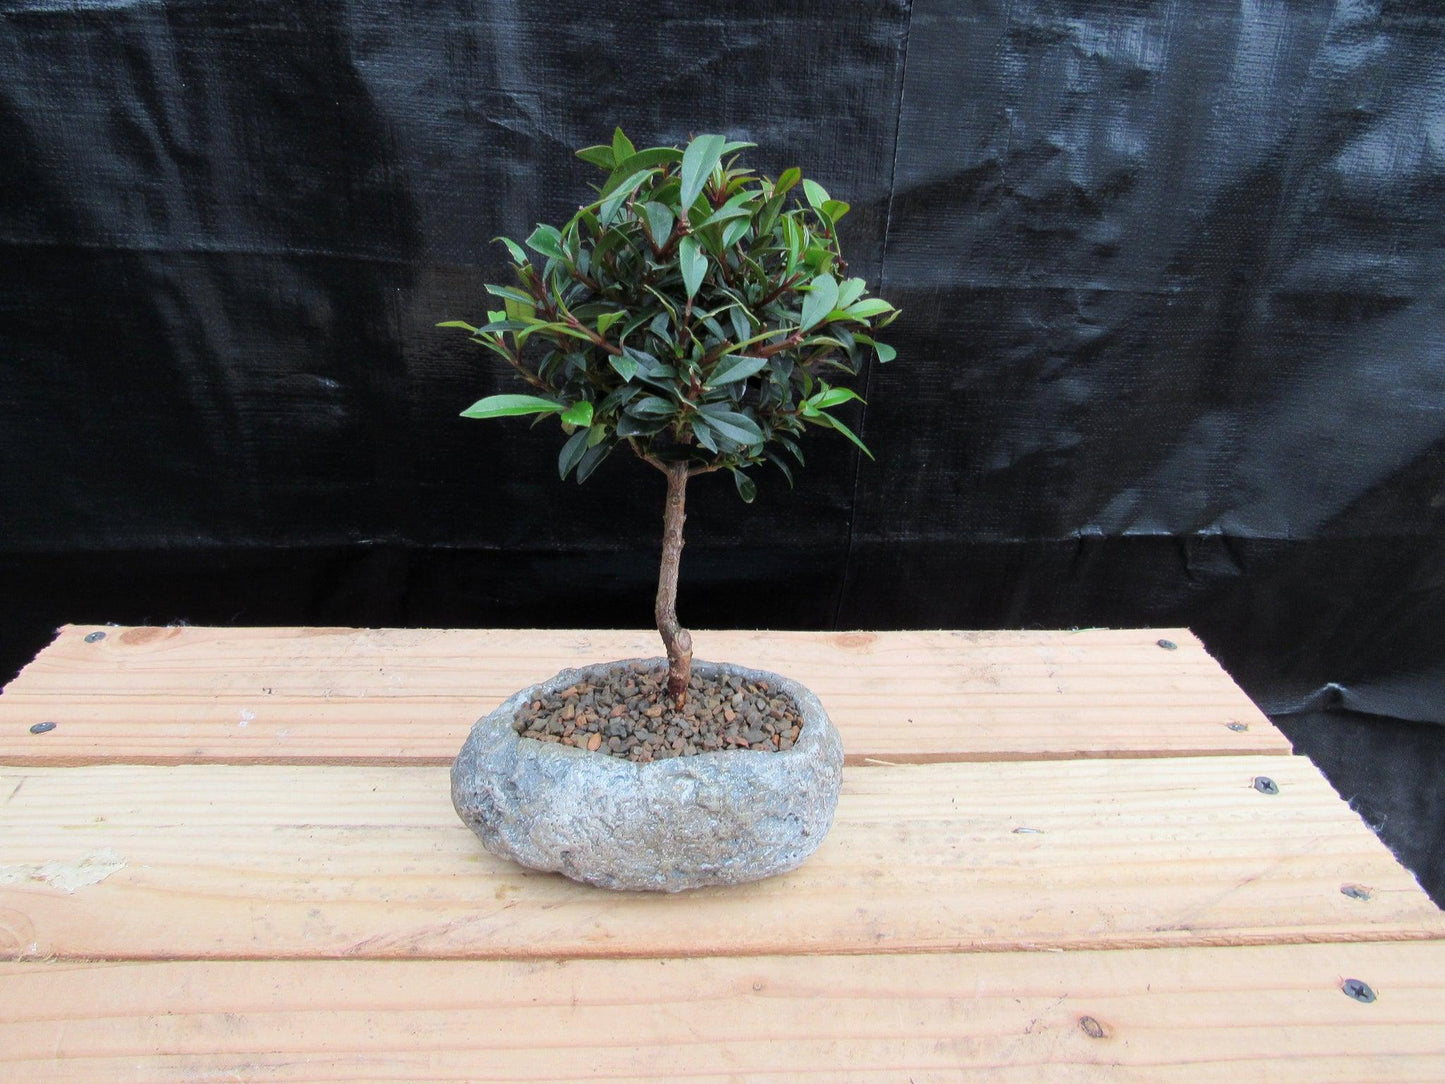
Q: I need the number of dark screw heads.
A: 7